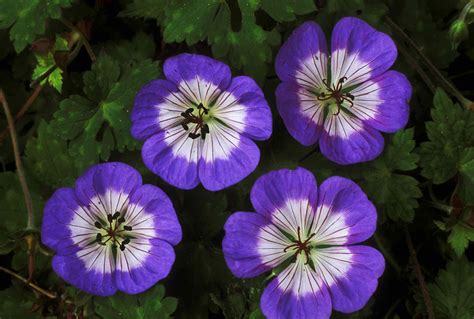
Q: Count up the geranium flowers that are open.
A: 4